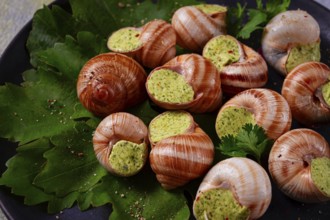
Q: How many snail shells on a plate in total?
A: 12